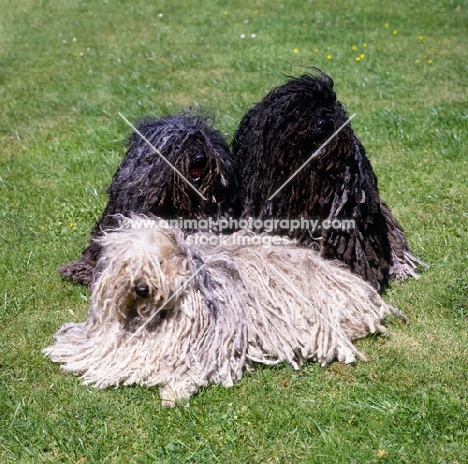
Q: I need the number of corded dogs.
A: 3